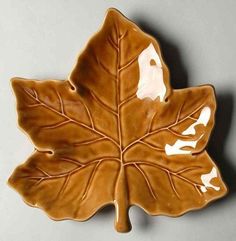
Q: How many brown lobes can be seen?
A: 5